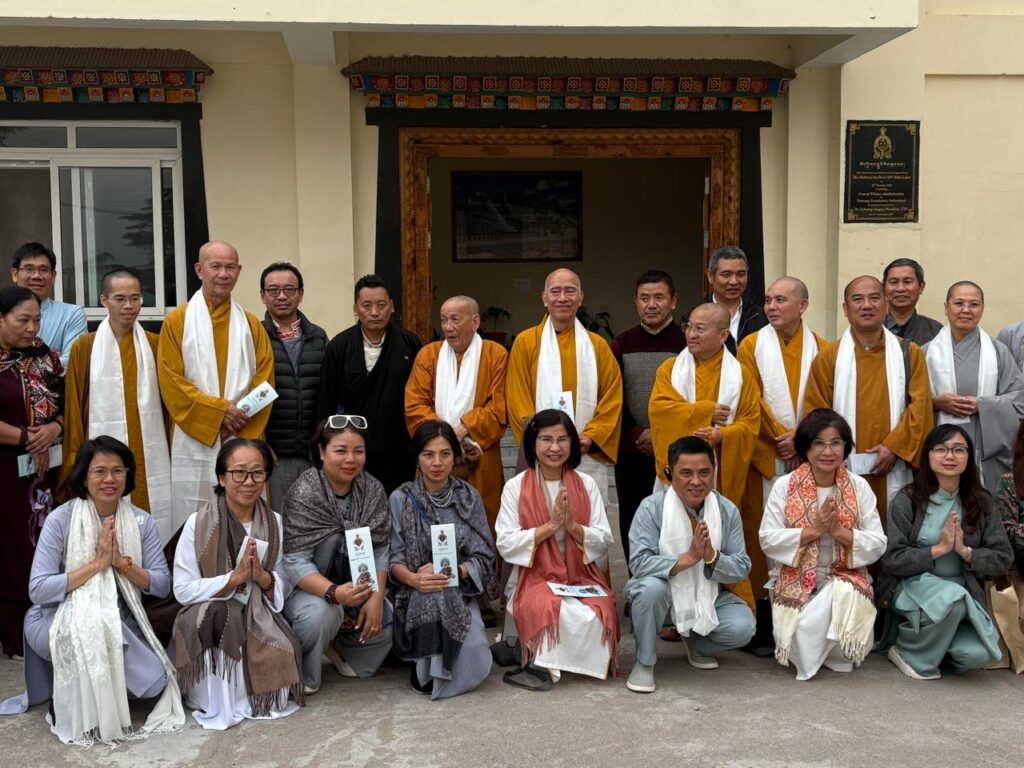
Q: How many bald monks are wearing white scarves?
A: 8